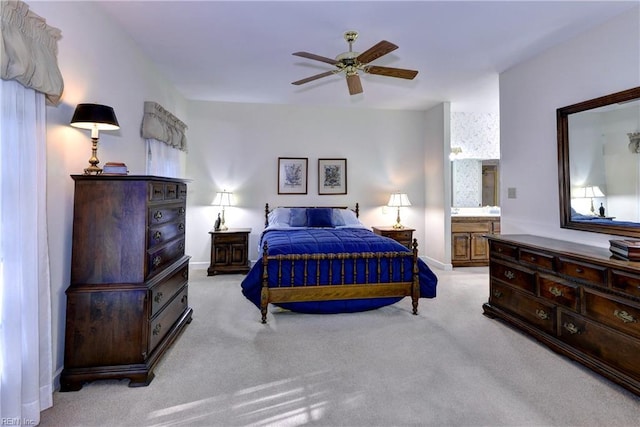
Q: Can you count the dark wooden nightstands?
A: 2